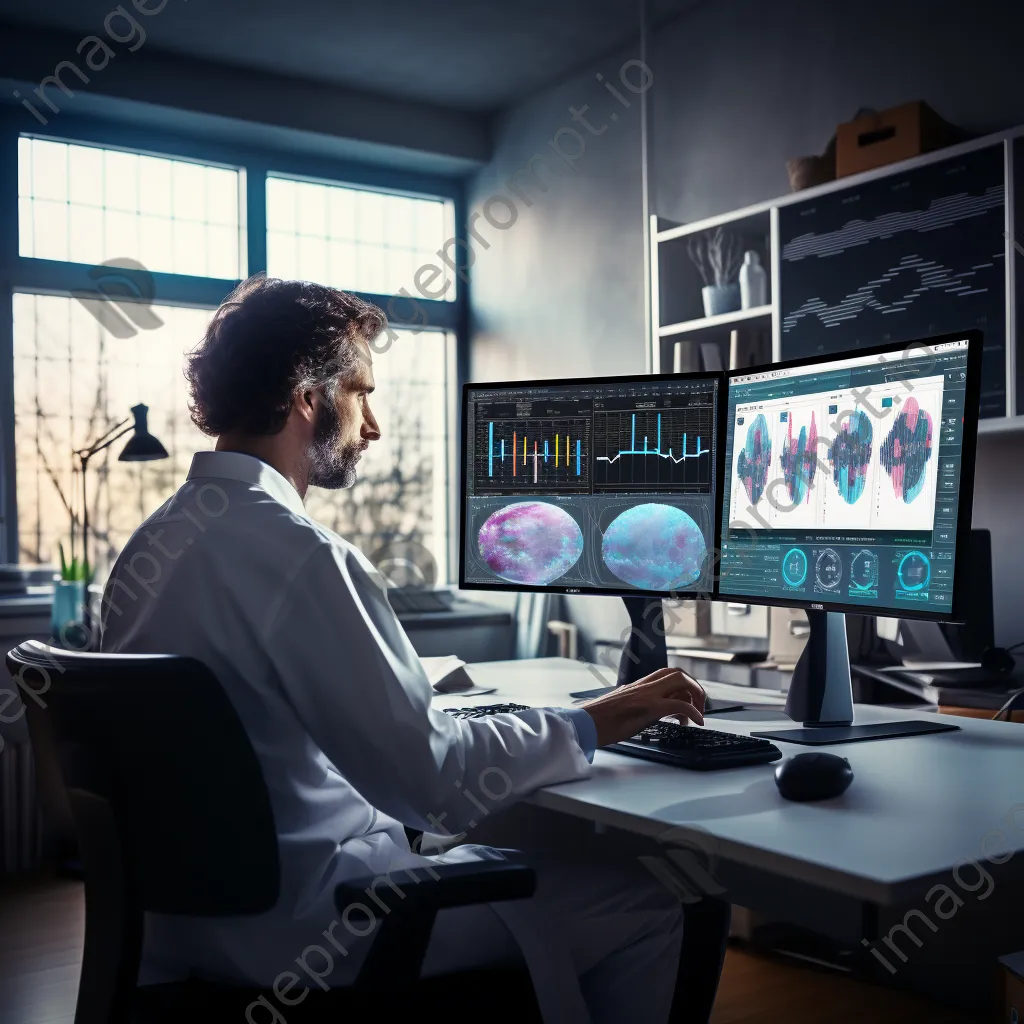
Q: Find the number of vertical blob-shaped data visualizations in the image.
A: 4